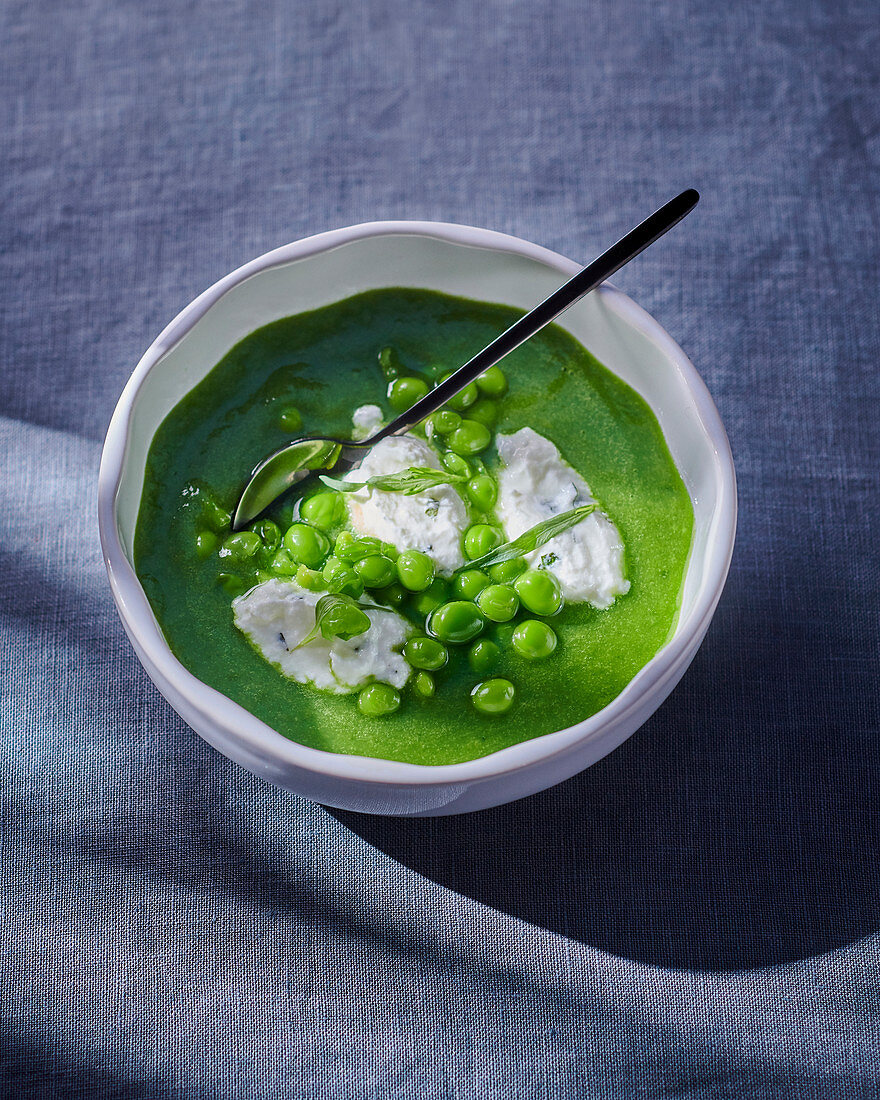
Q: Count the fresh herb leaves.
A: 3